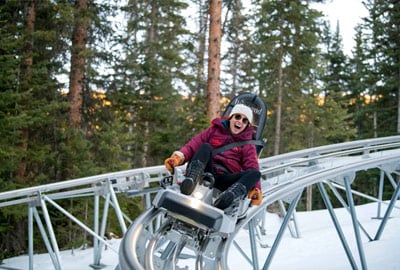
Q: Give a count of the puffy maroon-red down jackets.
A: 1